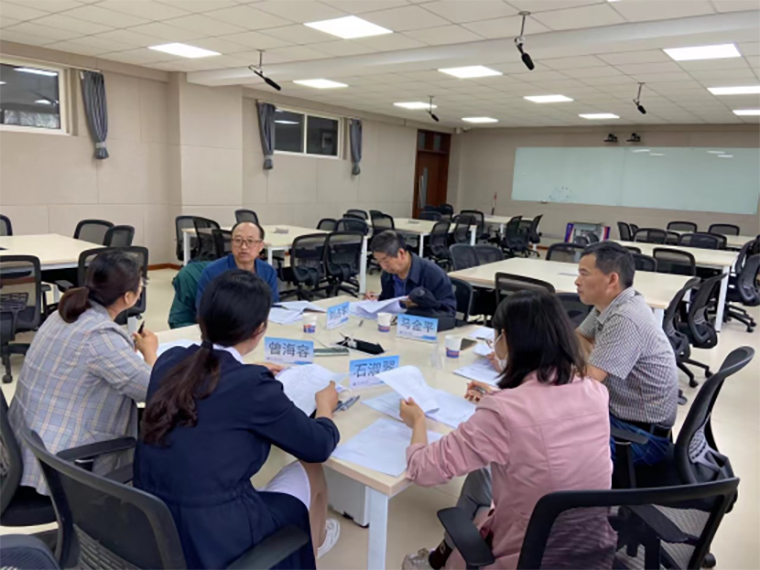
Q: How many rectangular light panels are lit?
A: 11